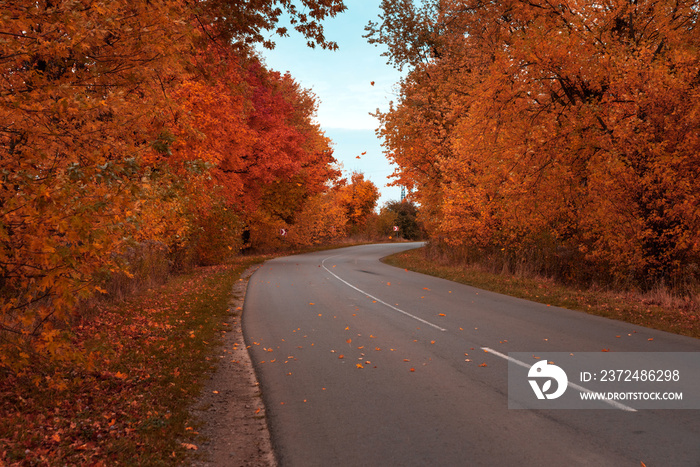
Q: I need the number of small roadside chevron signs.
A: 2